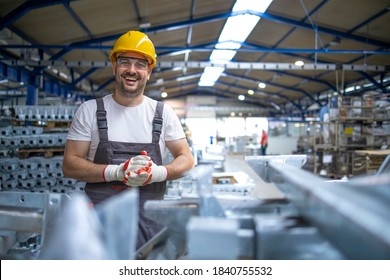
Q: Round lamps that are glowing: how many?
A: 5